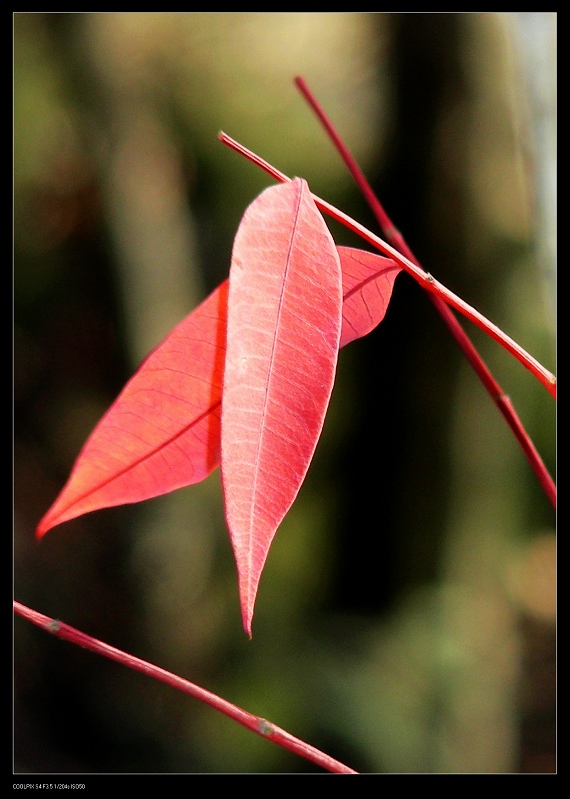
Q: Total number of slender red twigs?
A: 3